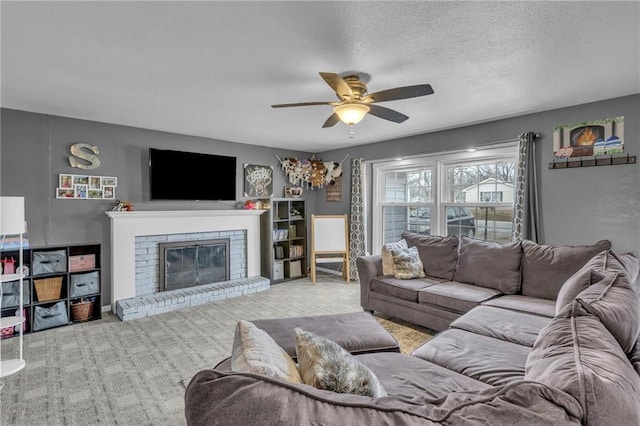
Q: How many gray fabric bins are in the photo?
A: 4